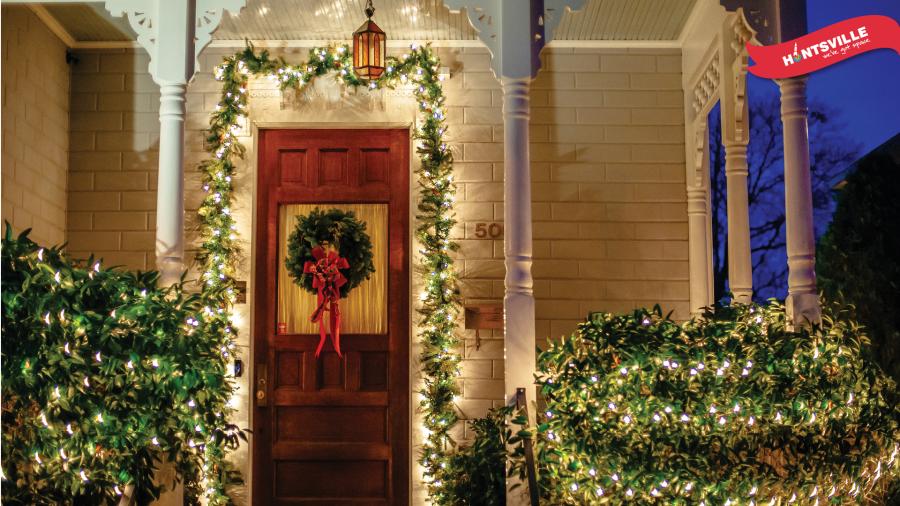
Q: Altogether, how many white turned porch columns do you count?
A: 5